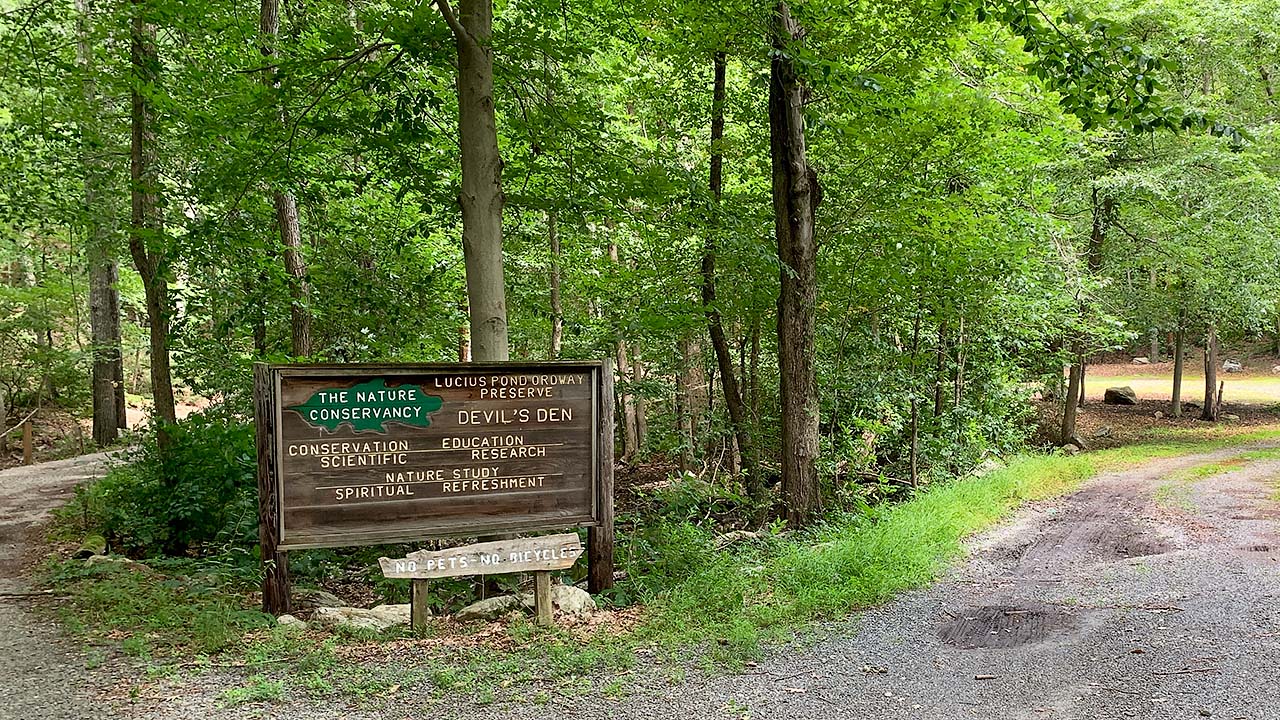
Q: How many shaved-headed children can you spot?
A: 0